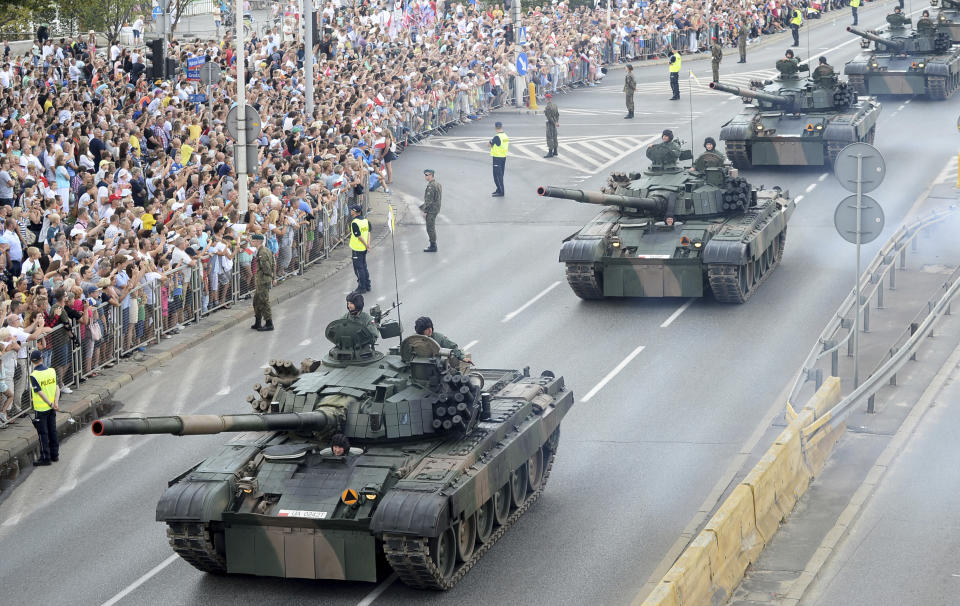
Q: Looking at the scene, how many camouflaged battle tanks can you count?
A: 5